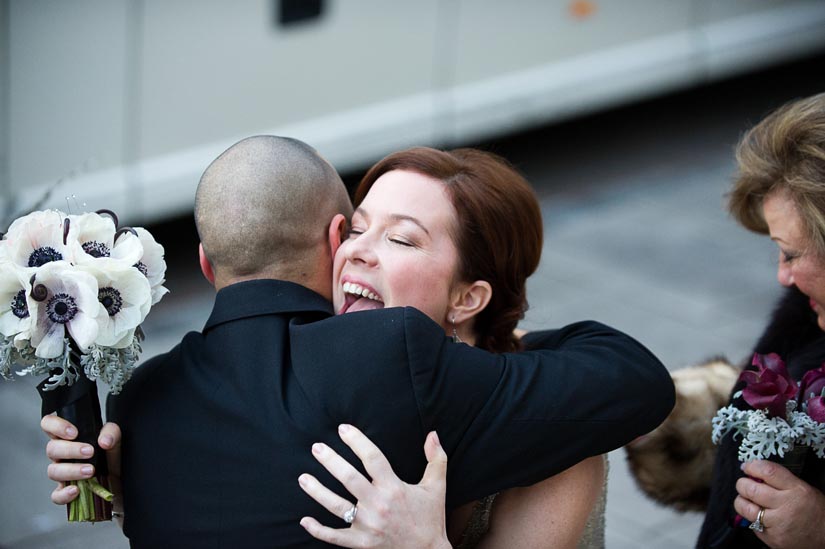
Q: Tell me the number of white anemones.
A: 6